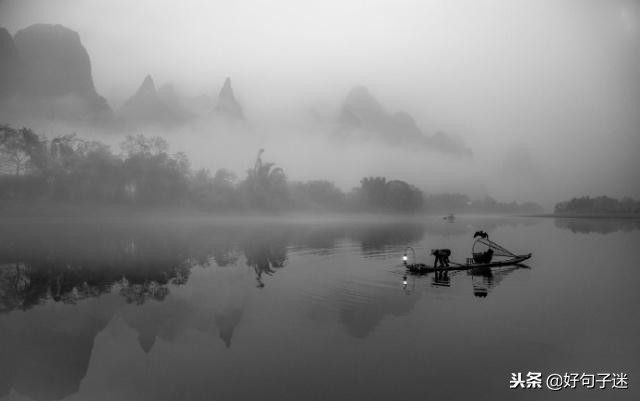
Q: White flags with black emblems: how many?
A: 0